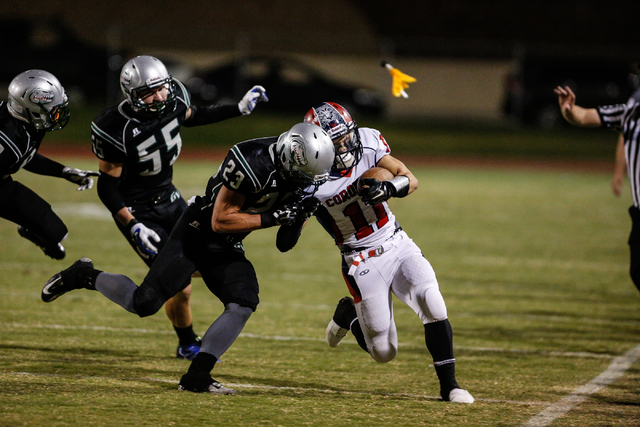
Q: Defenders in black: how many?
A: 3